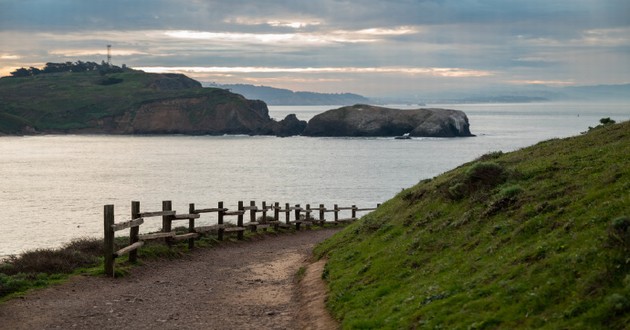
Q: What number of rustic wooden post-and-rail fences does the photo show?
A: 1